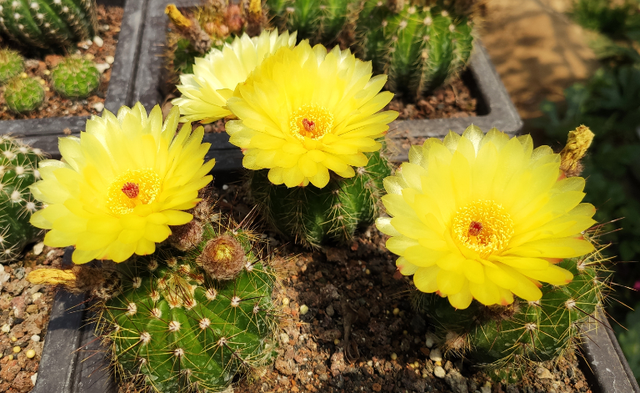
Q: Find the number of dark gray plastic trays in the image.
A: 4